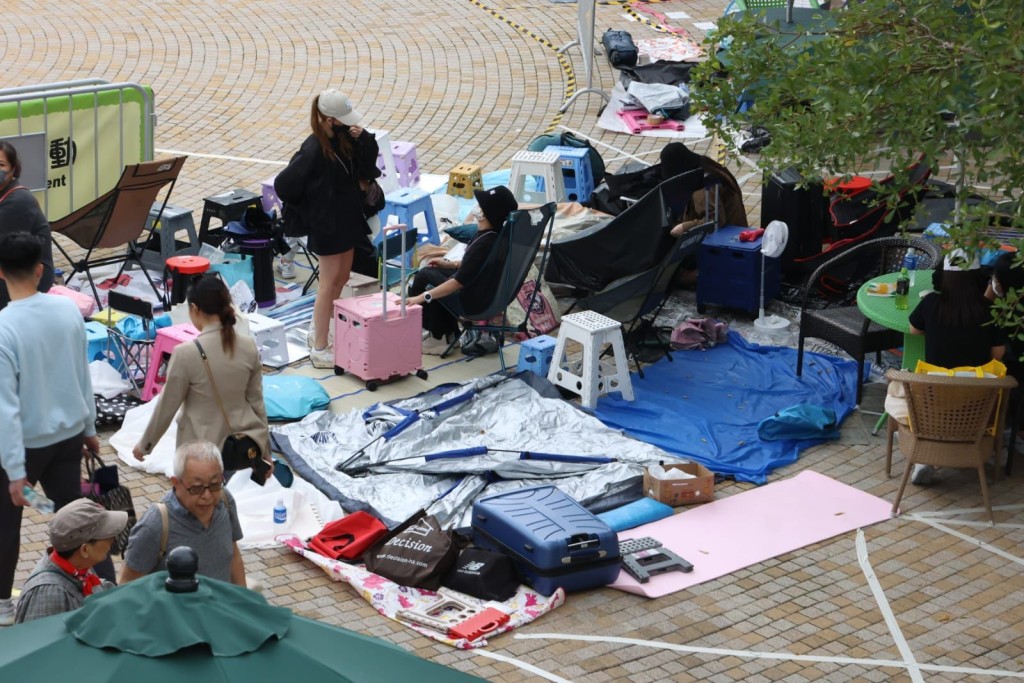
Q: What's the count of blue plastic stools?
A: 4